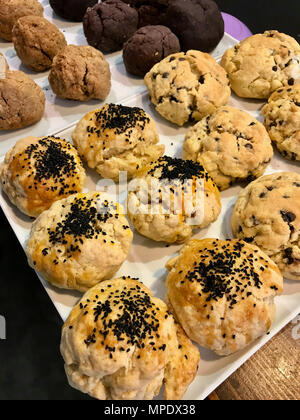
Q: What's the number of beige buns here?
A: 11